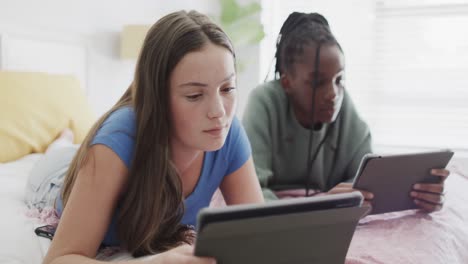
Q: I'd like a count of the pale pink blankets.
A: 1